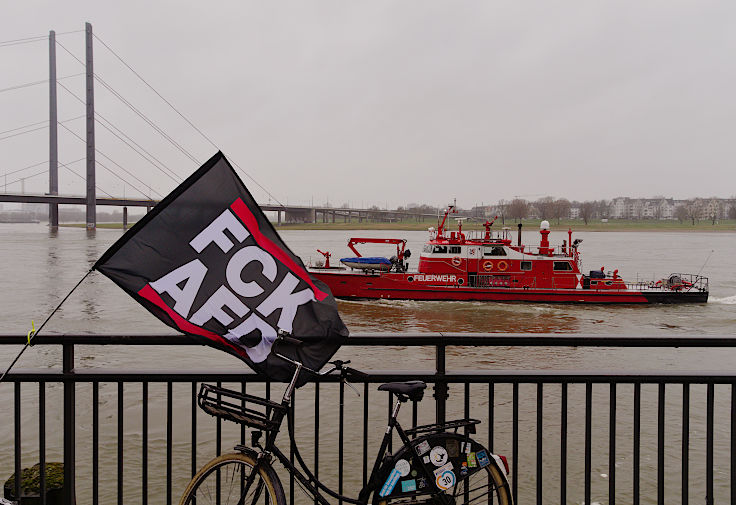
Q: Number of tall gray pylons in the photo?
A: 2